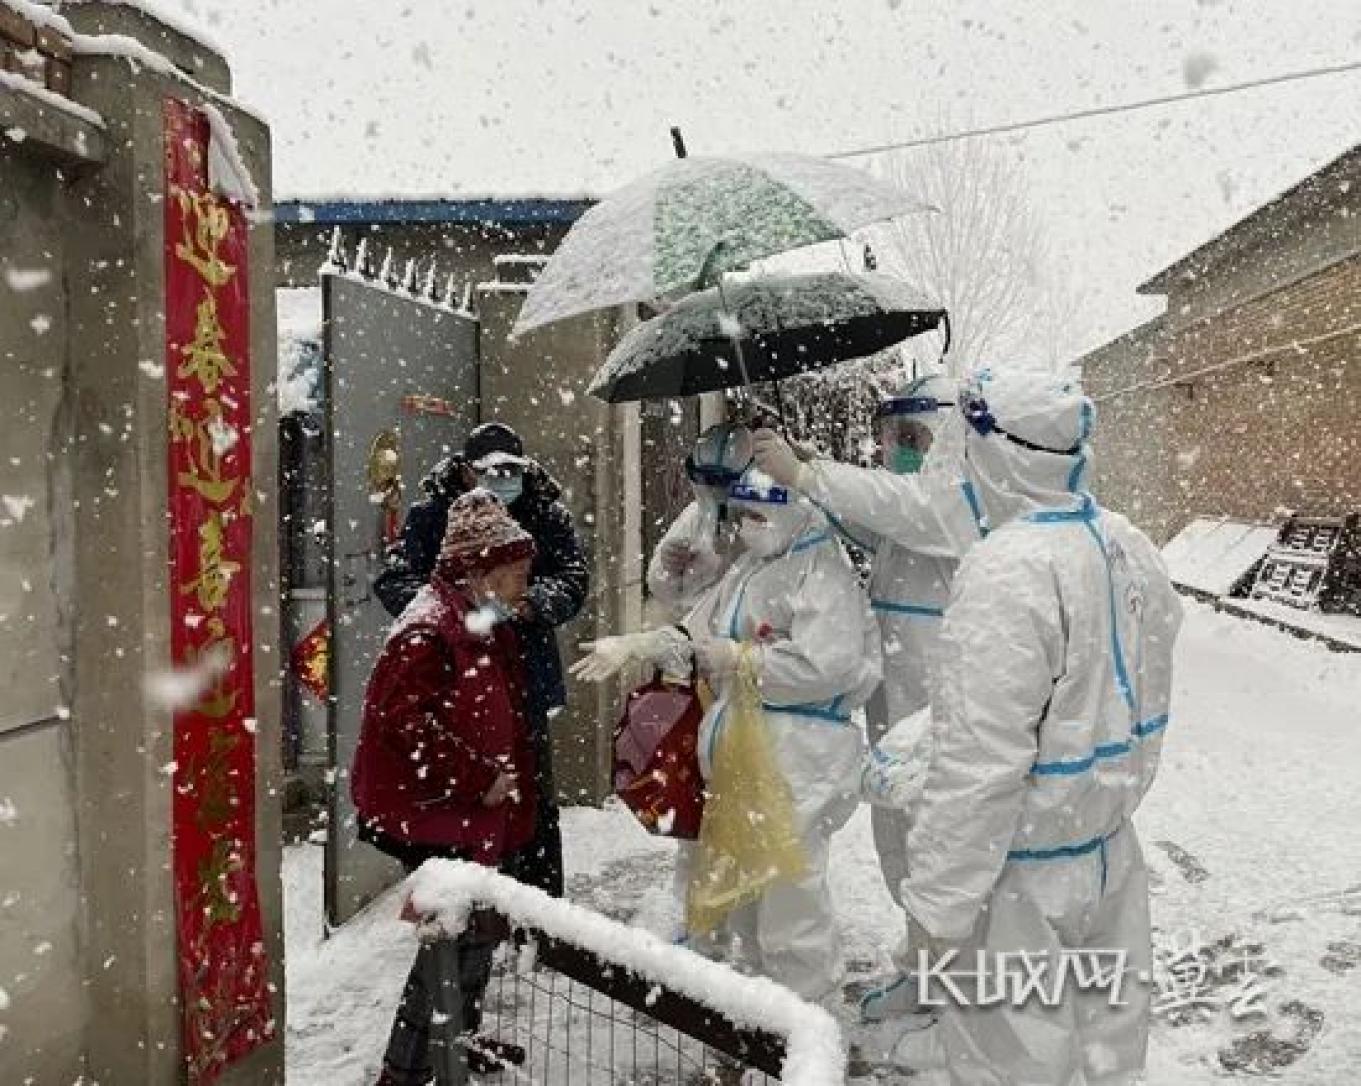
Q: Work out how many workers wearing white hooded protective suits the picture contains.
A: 4